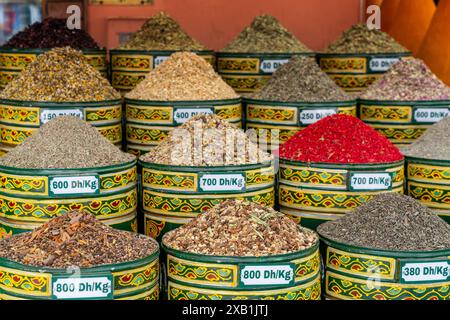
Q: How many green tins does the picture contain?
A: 15